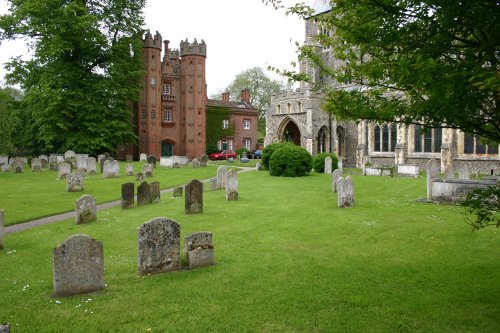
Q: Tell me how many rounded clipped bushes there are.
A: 3